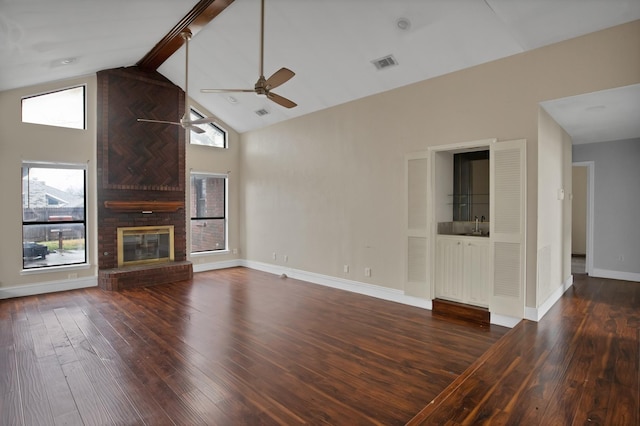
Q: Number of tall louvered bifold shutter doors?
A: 2